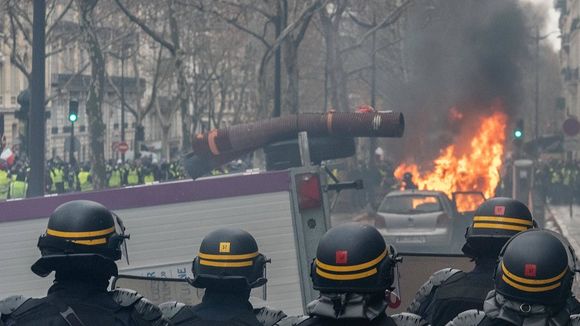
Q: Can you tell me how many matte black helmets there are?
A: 5